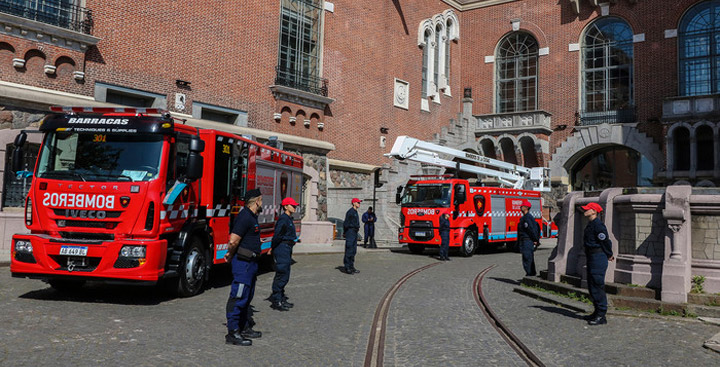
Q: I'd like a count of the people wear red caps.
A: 5